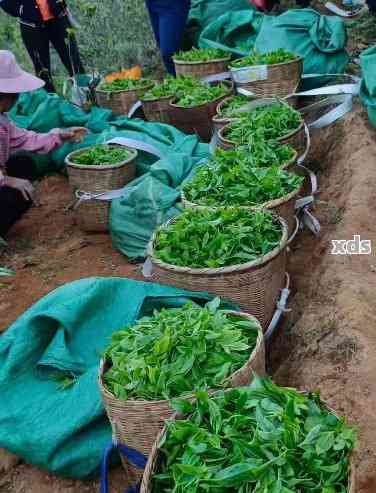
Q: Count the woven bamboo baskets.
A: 13